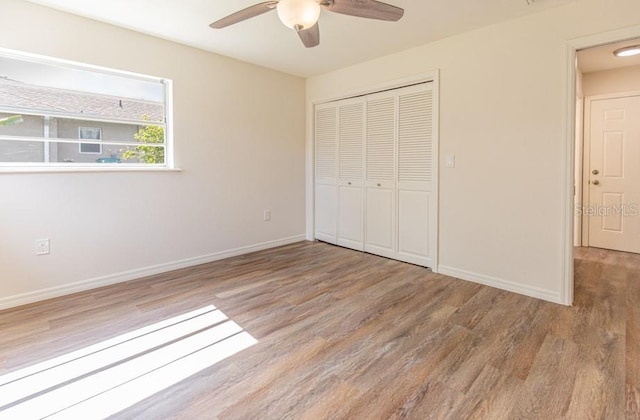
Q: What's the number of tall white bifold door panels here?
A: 4